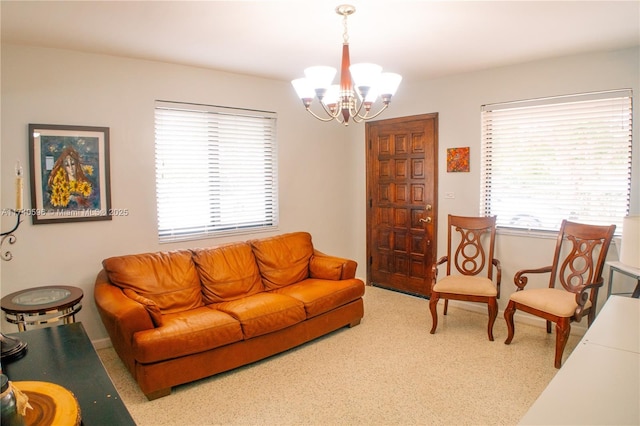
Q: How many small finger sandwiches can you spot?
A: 0